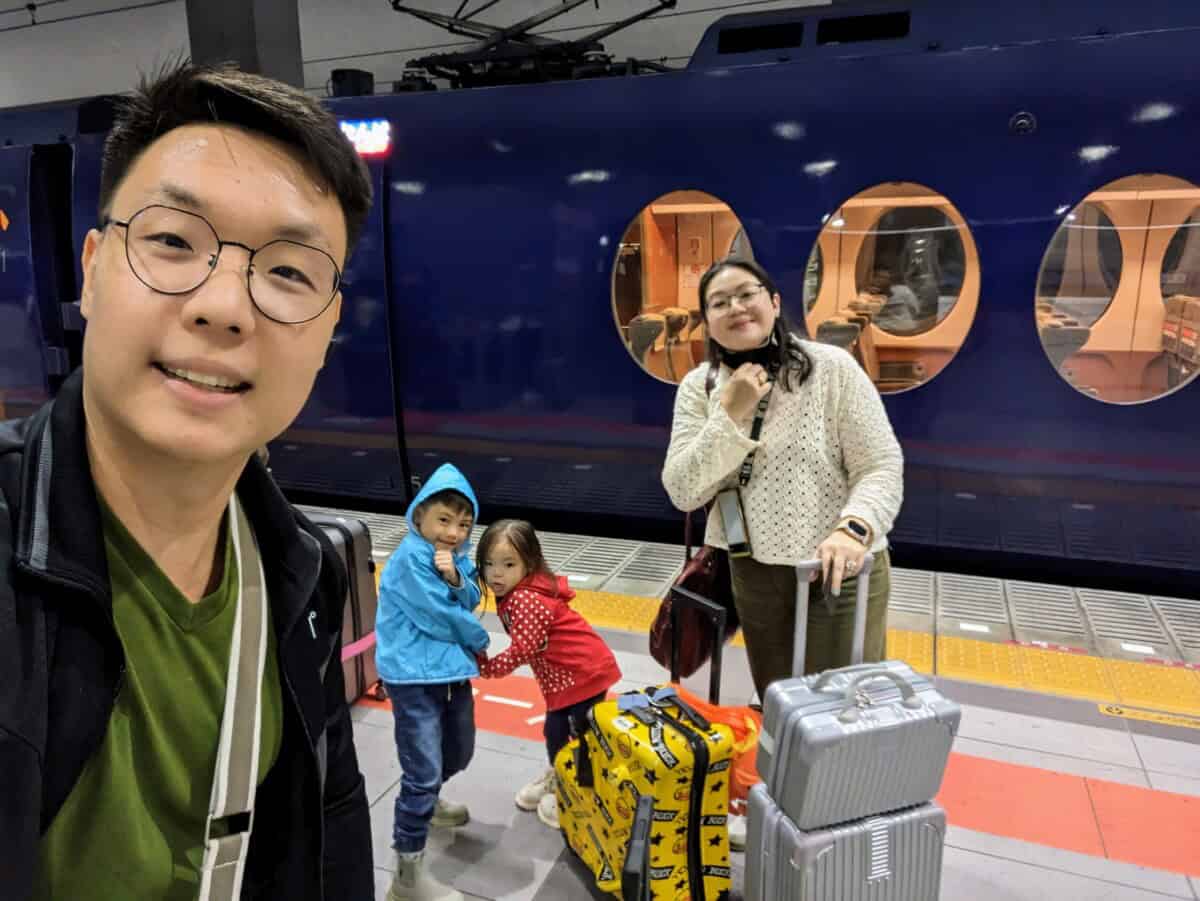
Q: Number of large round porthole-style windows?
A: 3